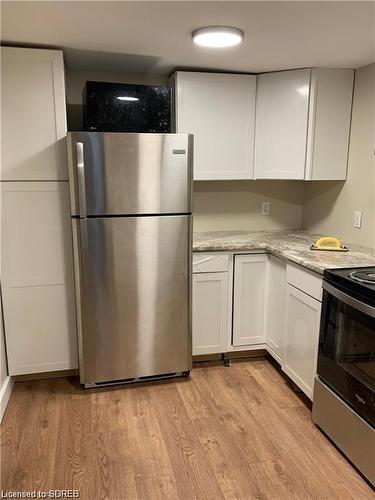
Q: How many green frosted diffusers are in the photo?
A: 0